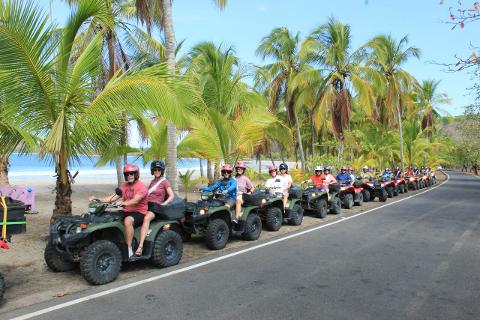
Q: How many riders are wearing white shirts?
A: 2